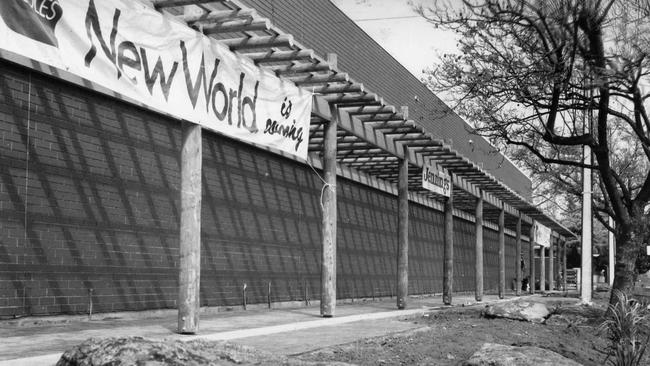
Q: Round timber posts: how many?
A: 12